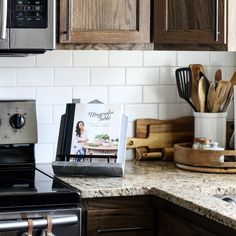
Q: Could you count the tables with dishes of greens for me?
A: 1